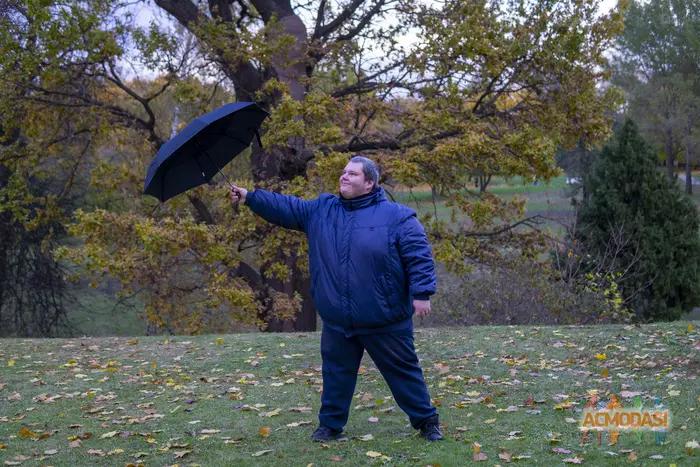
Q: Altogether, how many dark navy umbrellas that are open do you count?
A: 1